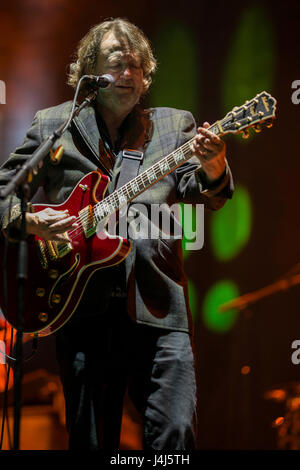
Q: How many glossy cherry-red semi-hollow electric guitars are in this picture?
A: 1